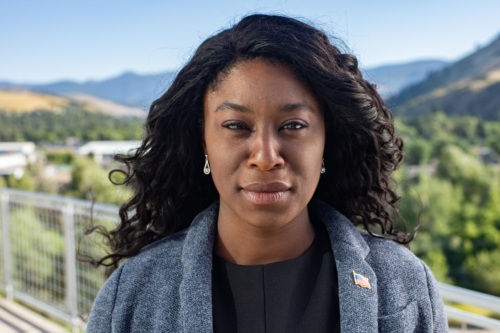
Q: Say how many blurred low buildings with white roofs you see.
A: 2